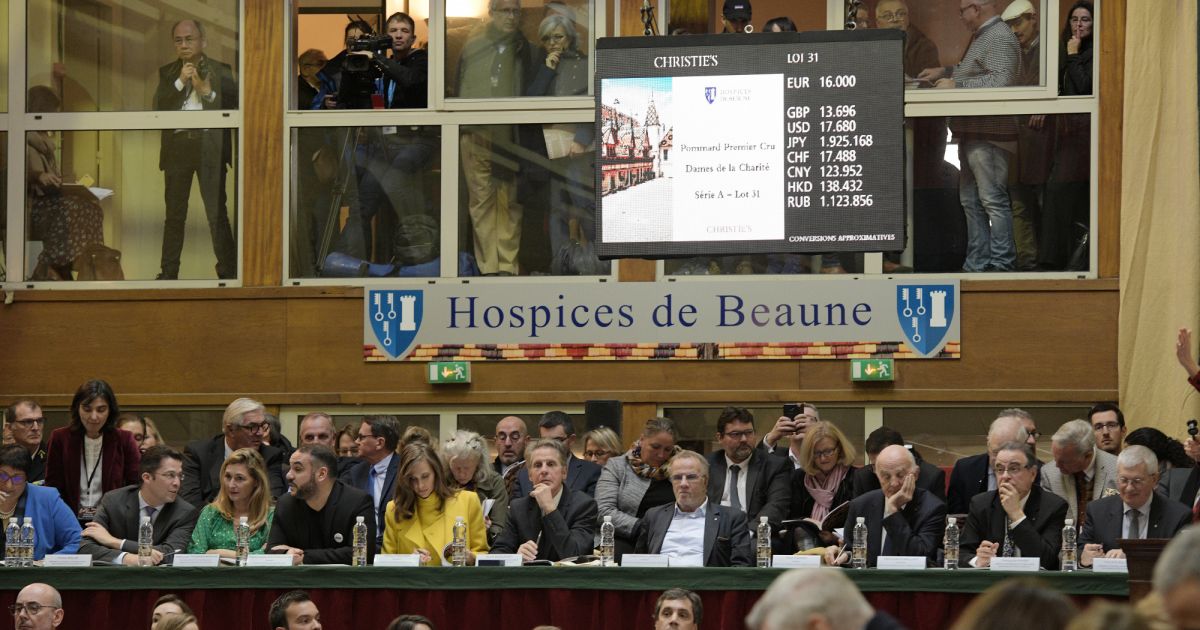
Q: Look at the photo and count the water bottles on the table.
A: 11